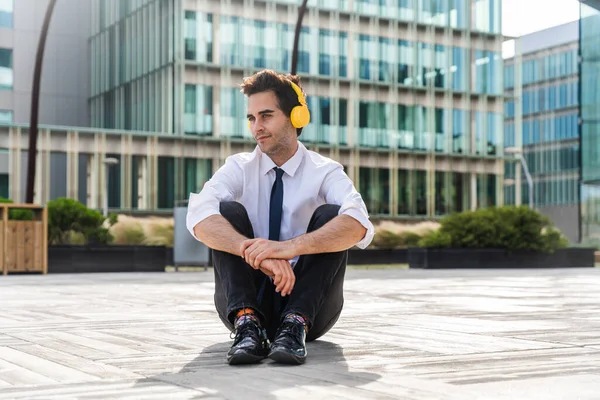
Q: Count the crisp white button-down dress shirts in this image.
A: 1